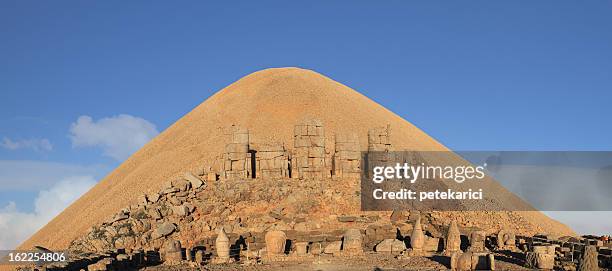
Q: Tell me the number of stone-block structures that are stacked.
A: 5